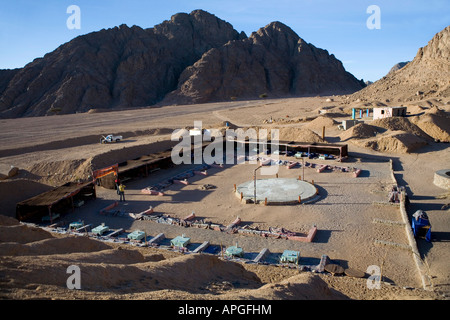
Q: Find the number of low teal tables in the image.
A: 6